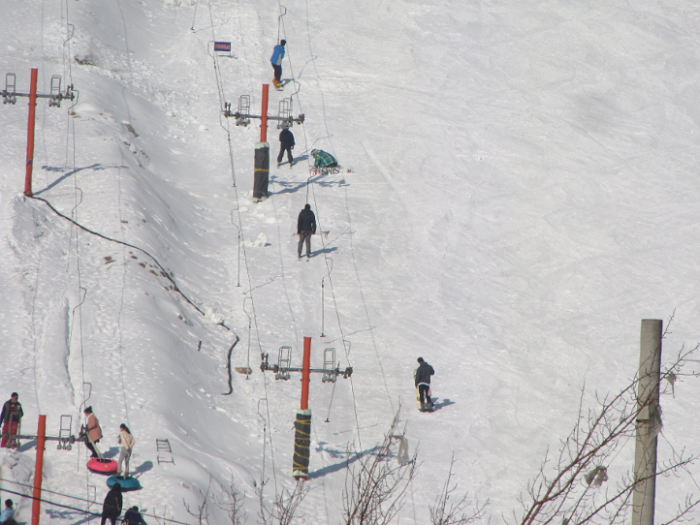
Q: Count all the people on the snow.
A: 11